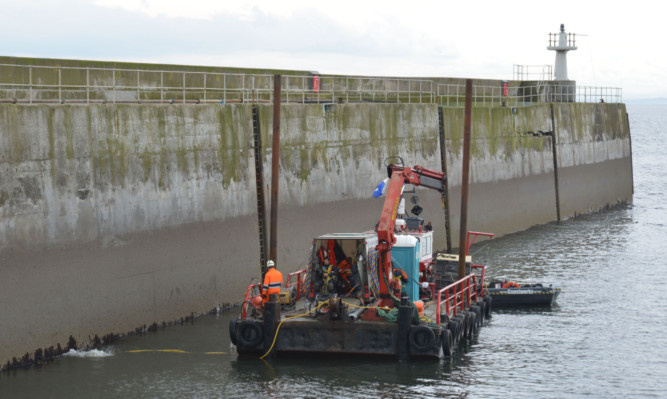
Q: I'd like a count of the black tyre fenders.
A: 12